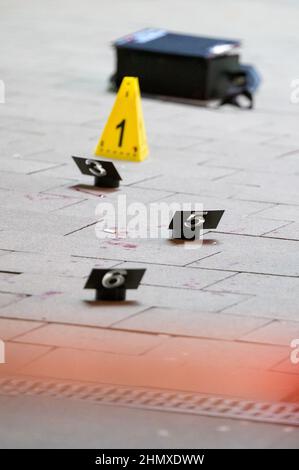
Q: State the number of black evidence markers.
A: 3